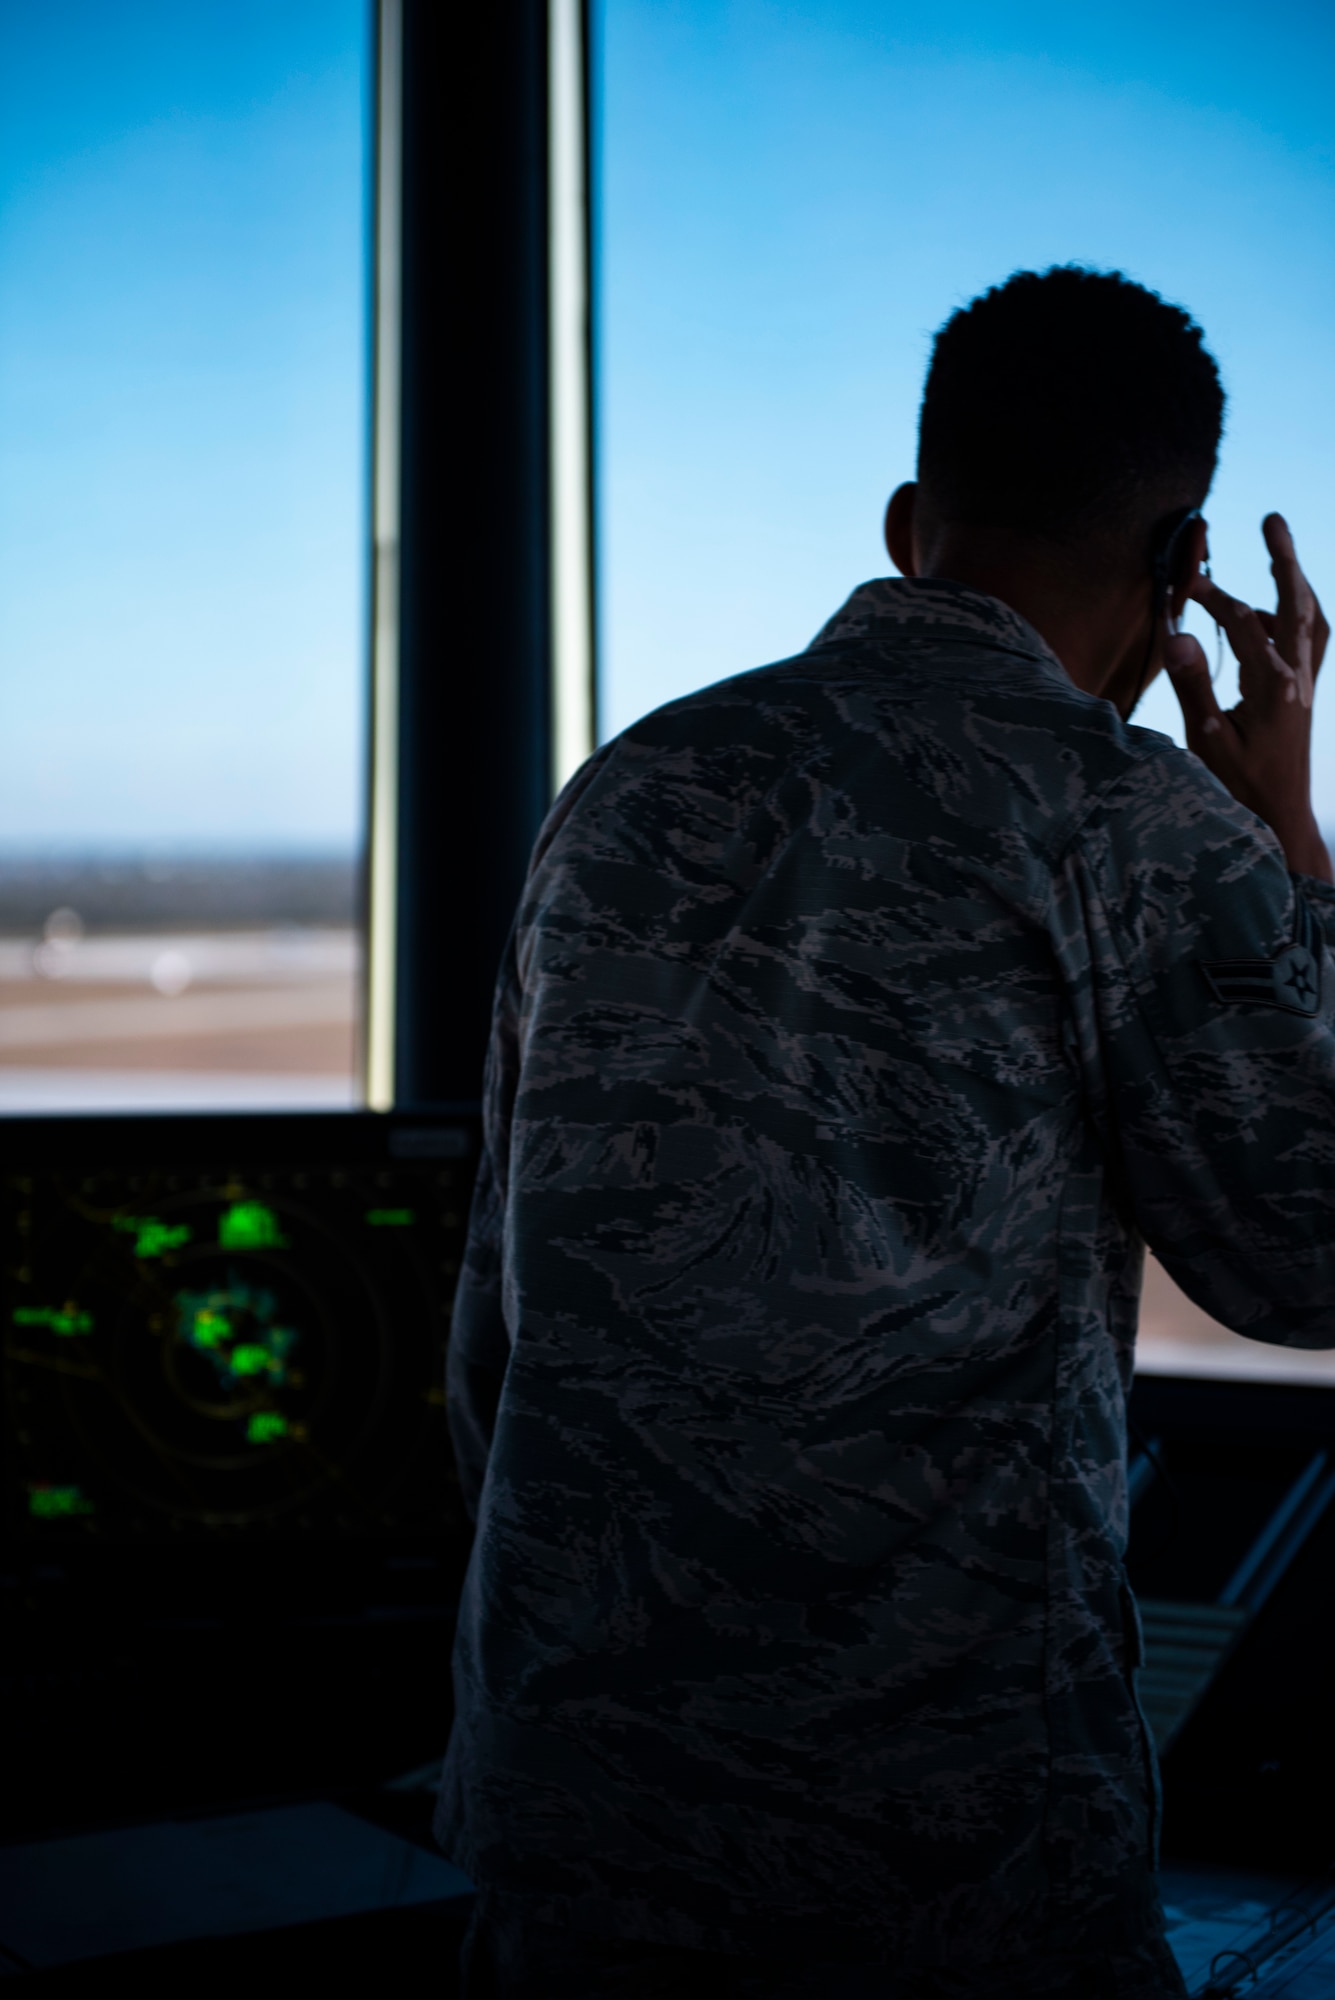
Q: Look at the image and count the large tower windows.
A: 2